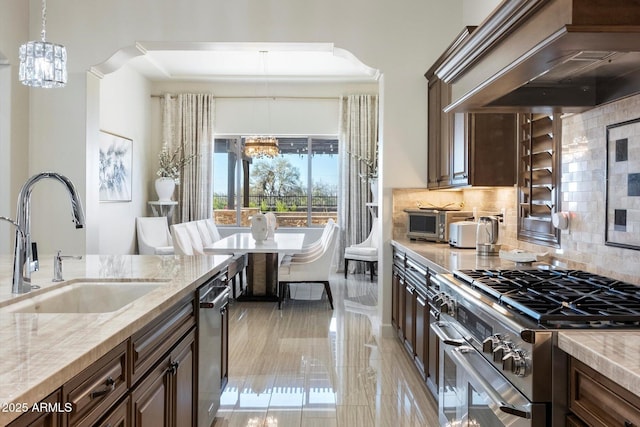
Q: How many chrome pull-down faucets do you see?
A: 1